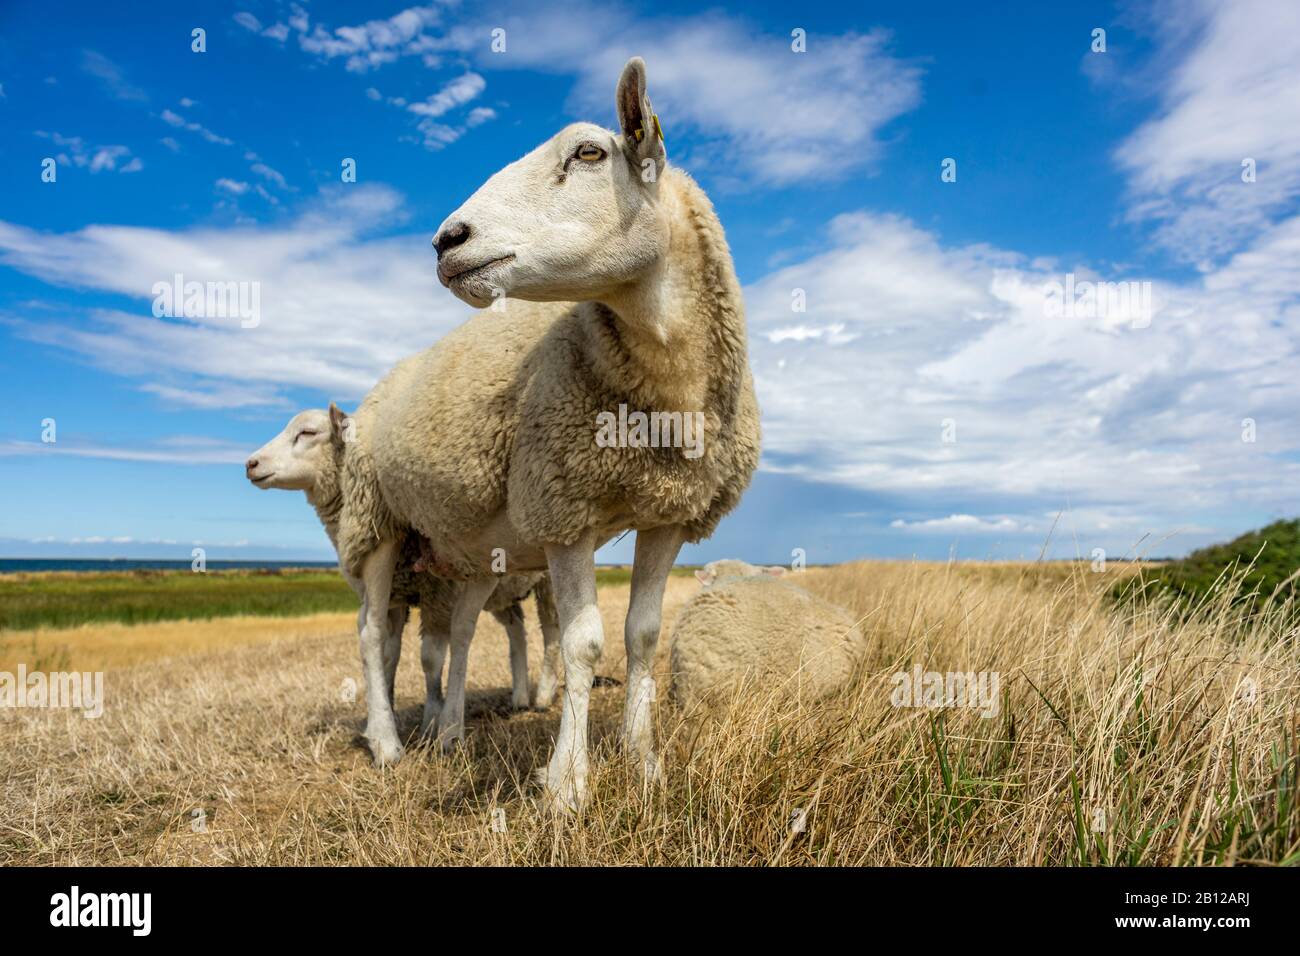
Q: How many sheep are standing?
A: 2